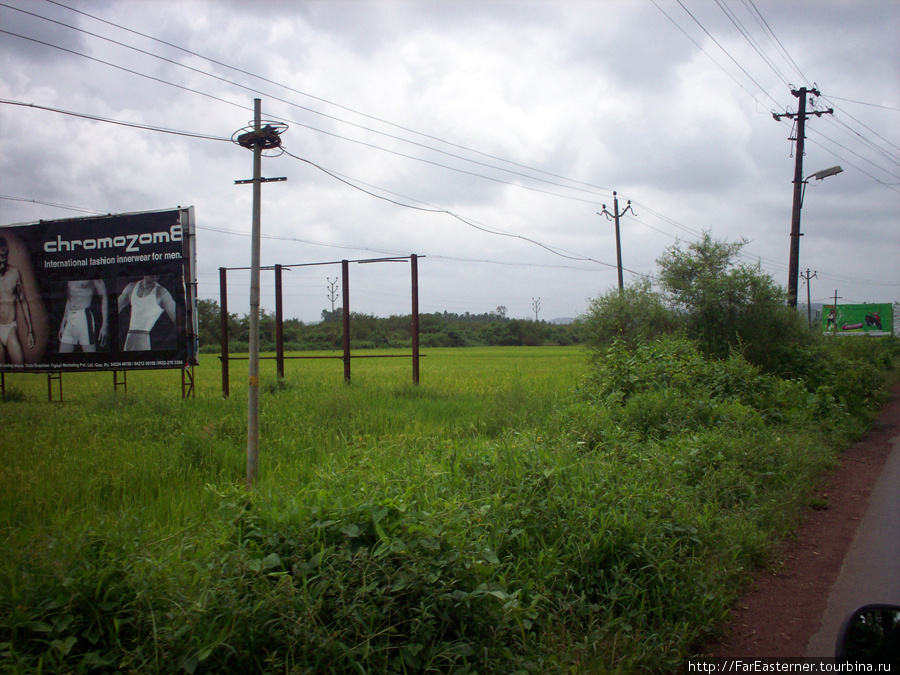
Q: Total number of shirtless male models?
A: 2